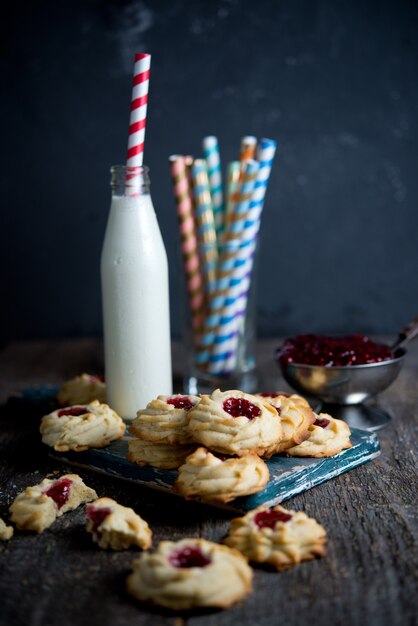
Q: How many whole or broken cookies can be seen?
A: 14